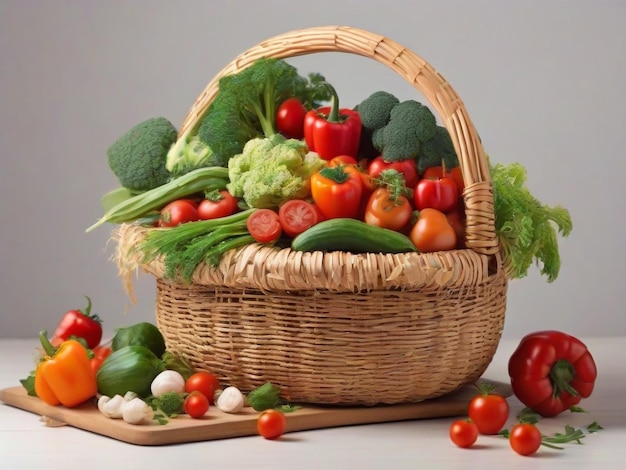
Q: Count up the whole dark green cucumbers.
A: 1